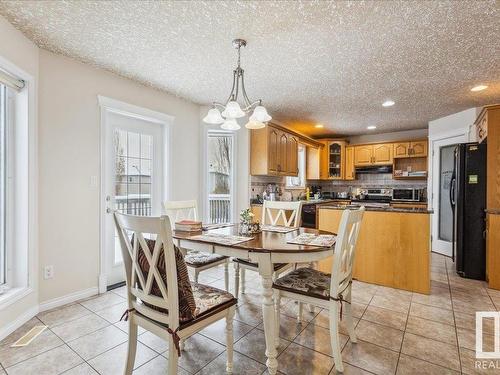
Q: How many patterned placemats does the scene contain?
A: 4